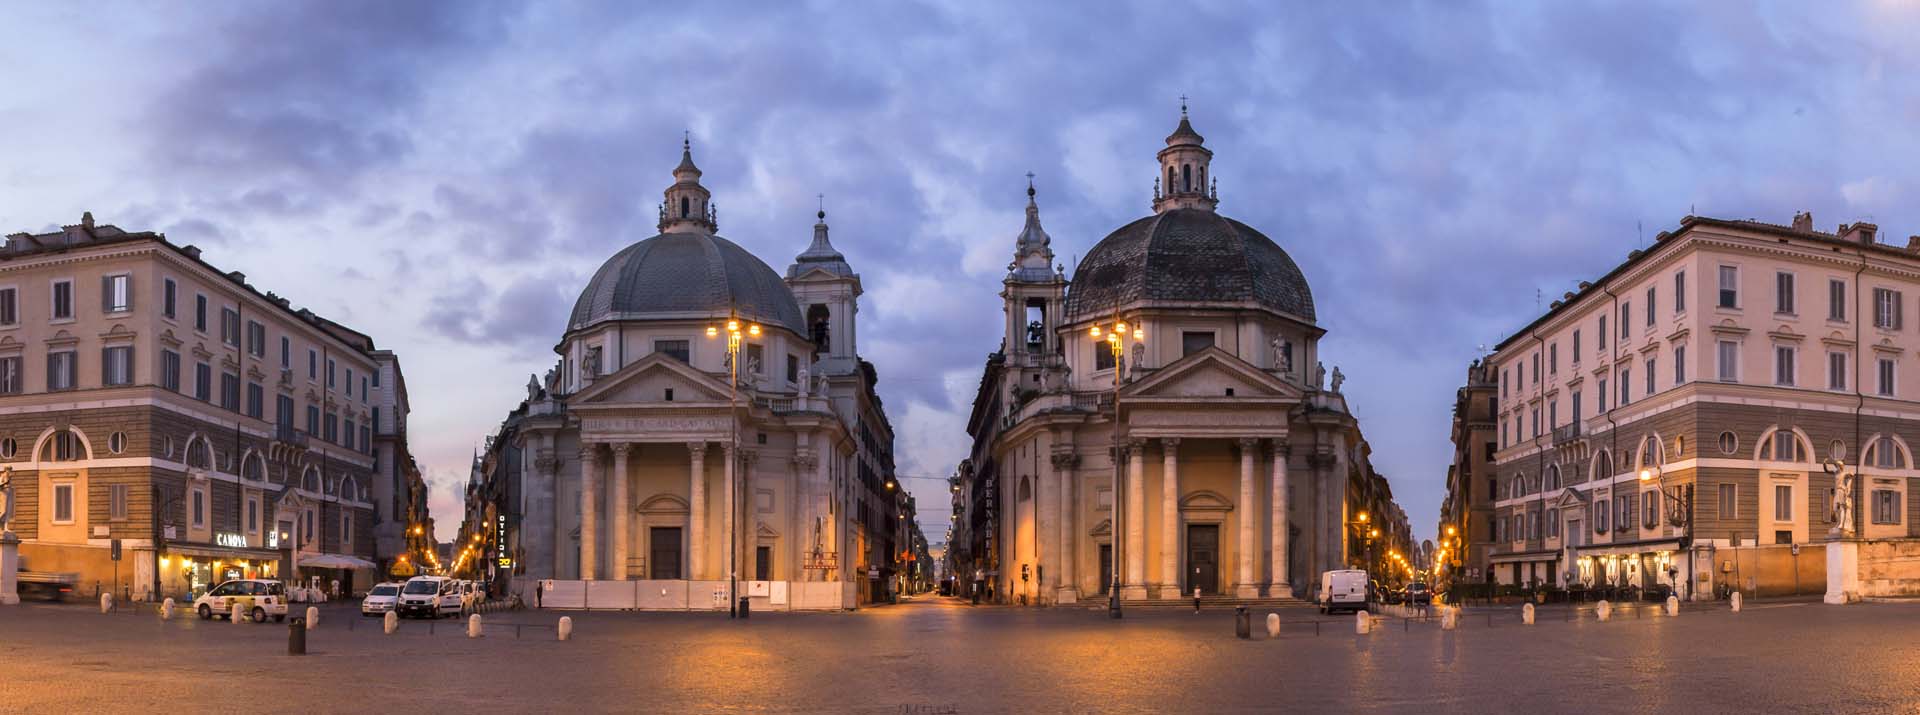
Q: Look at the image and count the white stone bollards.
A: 14